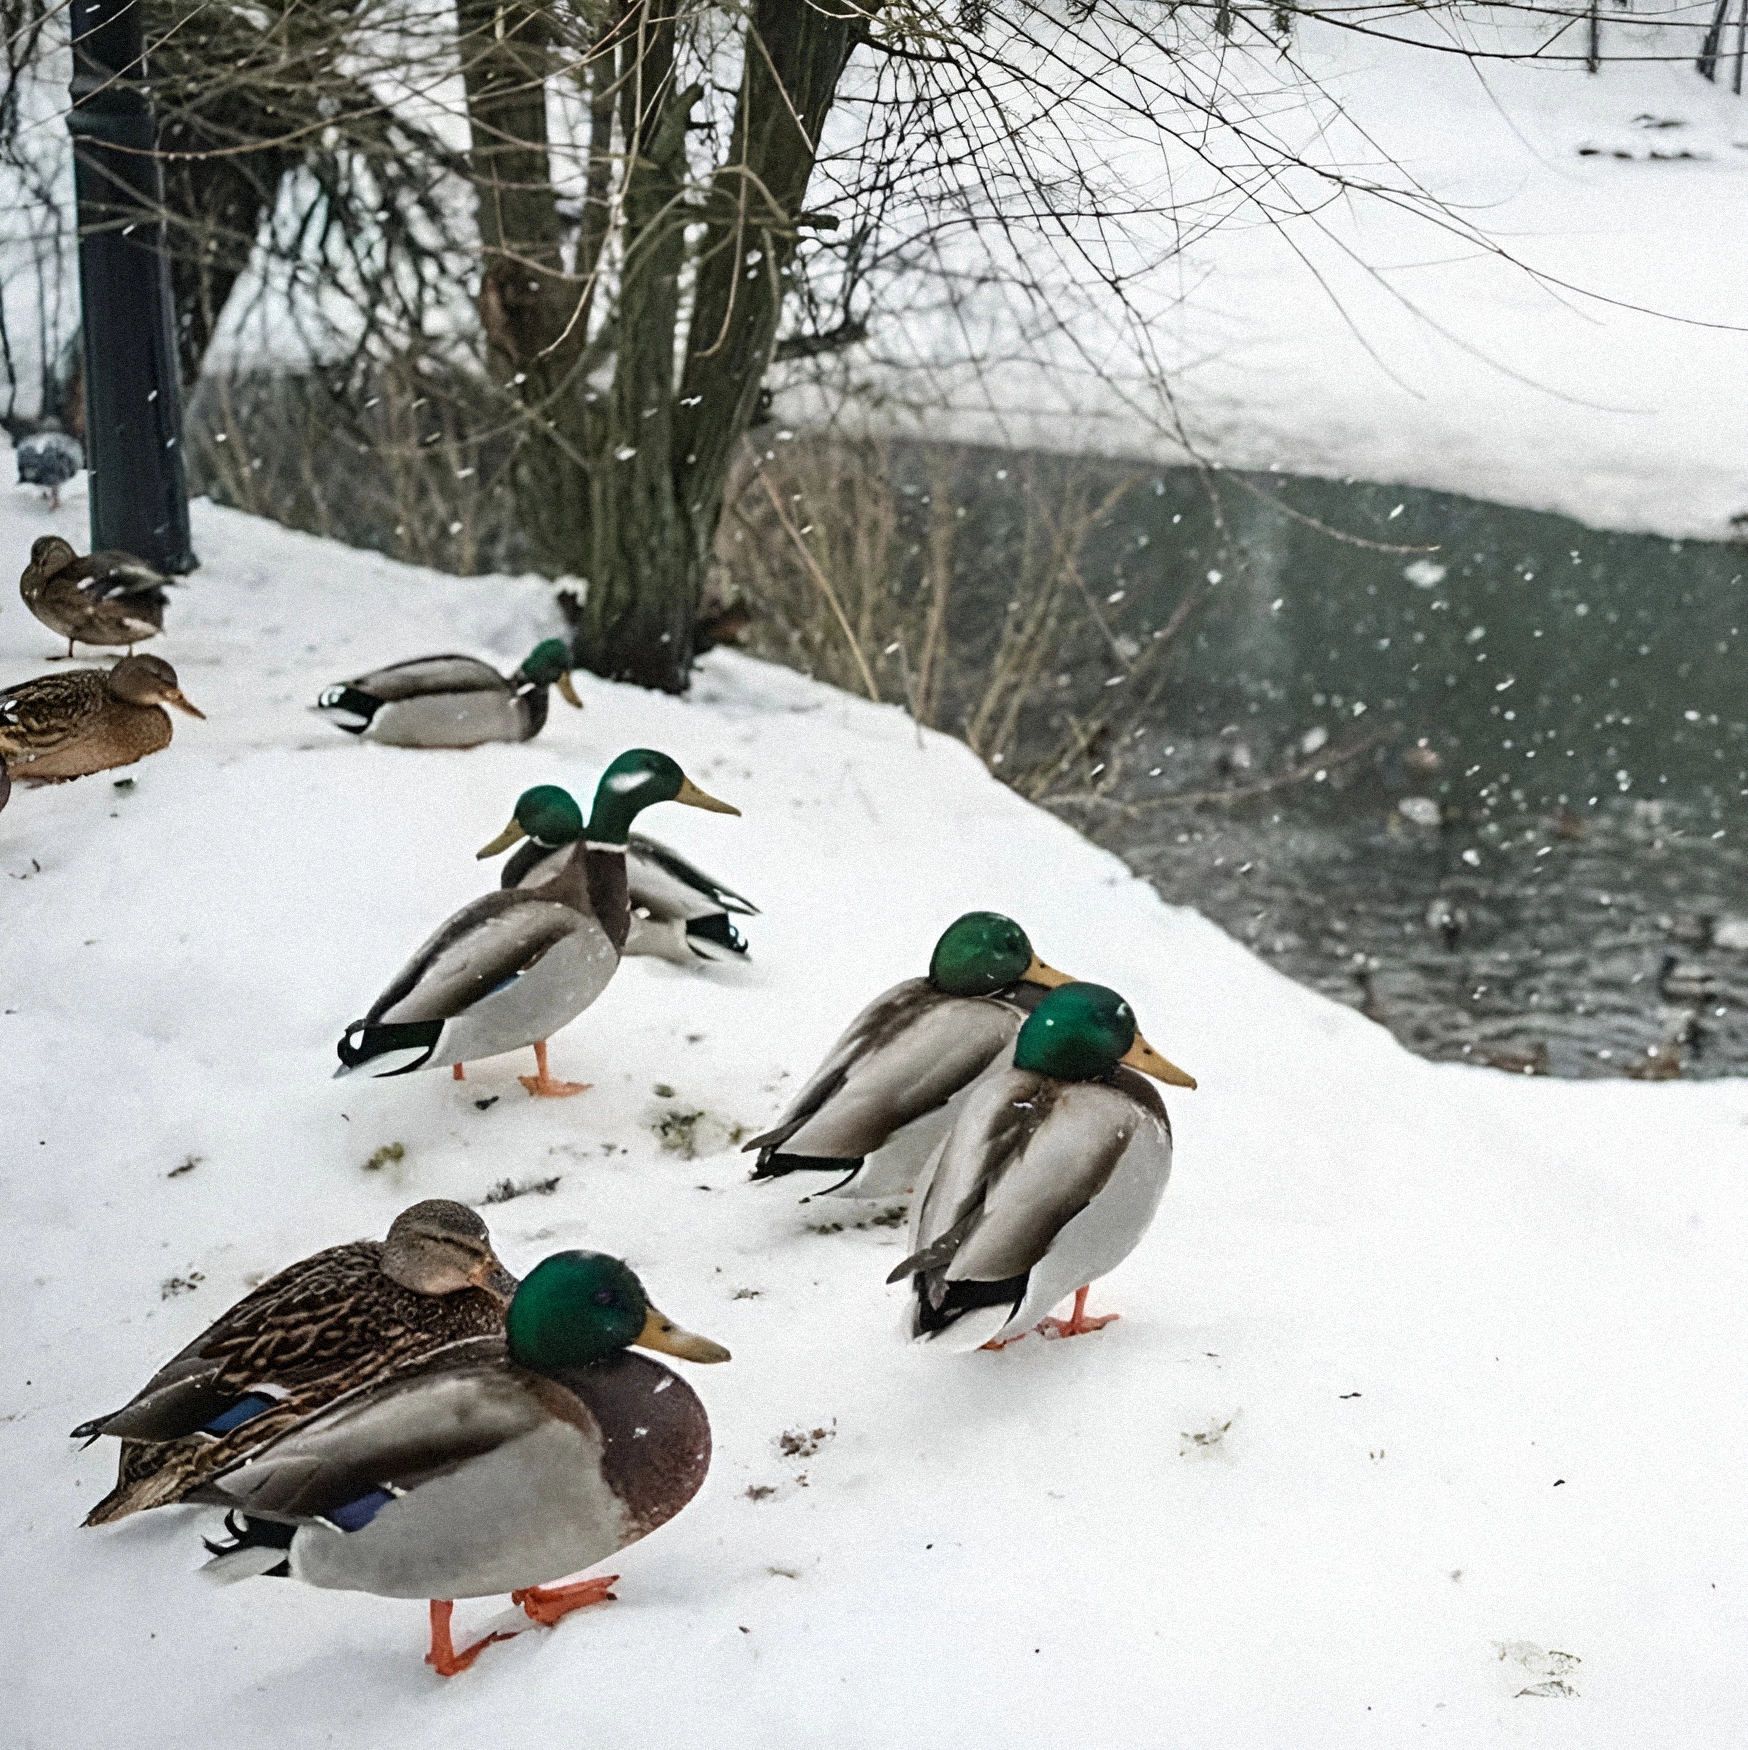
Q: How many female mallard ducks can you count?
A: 3